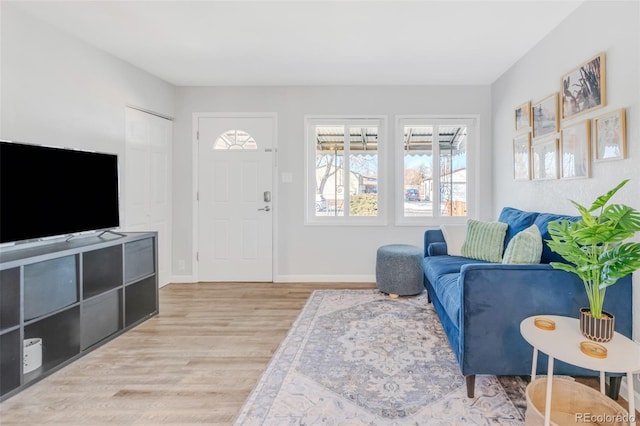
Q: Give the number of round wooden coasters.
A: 2